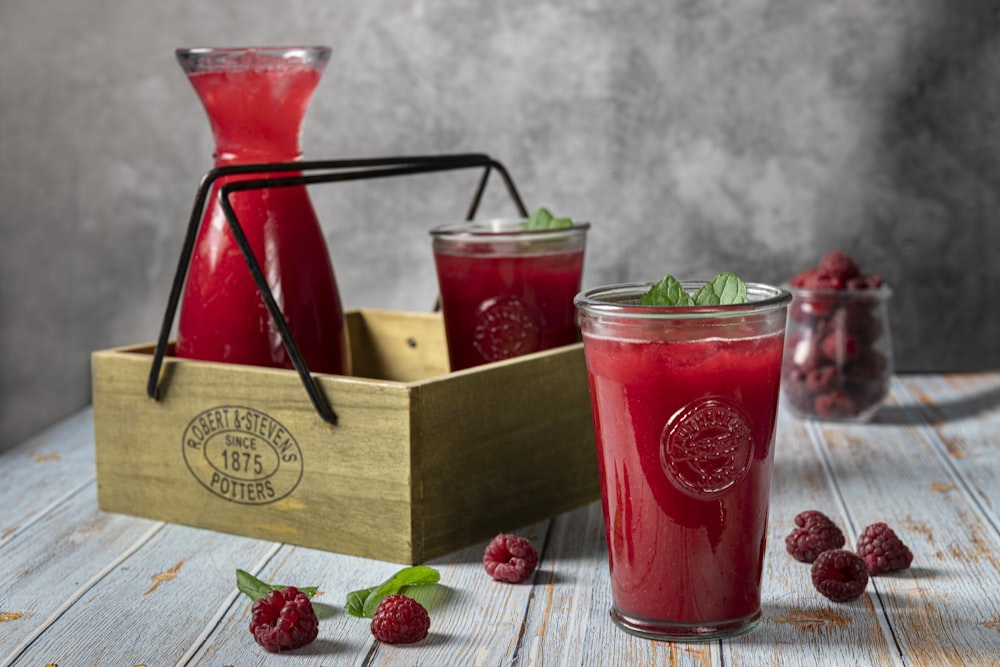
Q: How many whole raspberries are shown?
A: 6